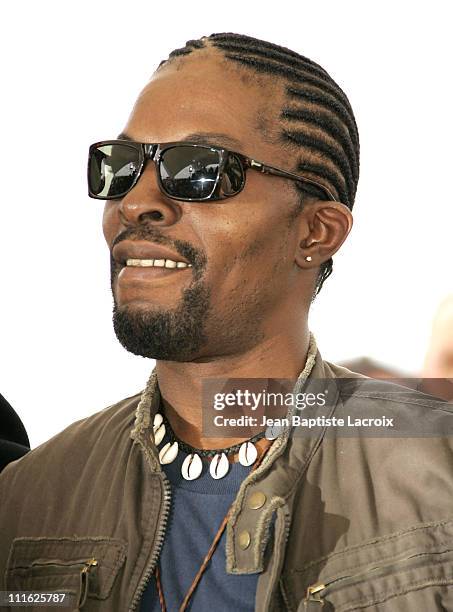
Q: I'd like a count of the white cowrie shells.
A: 7